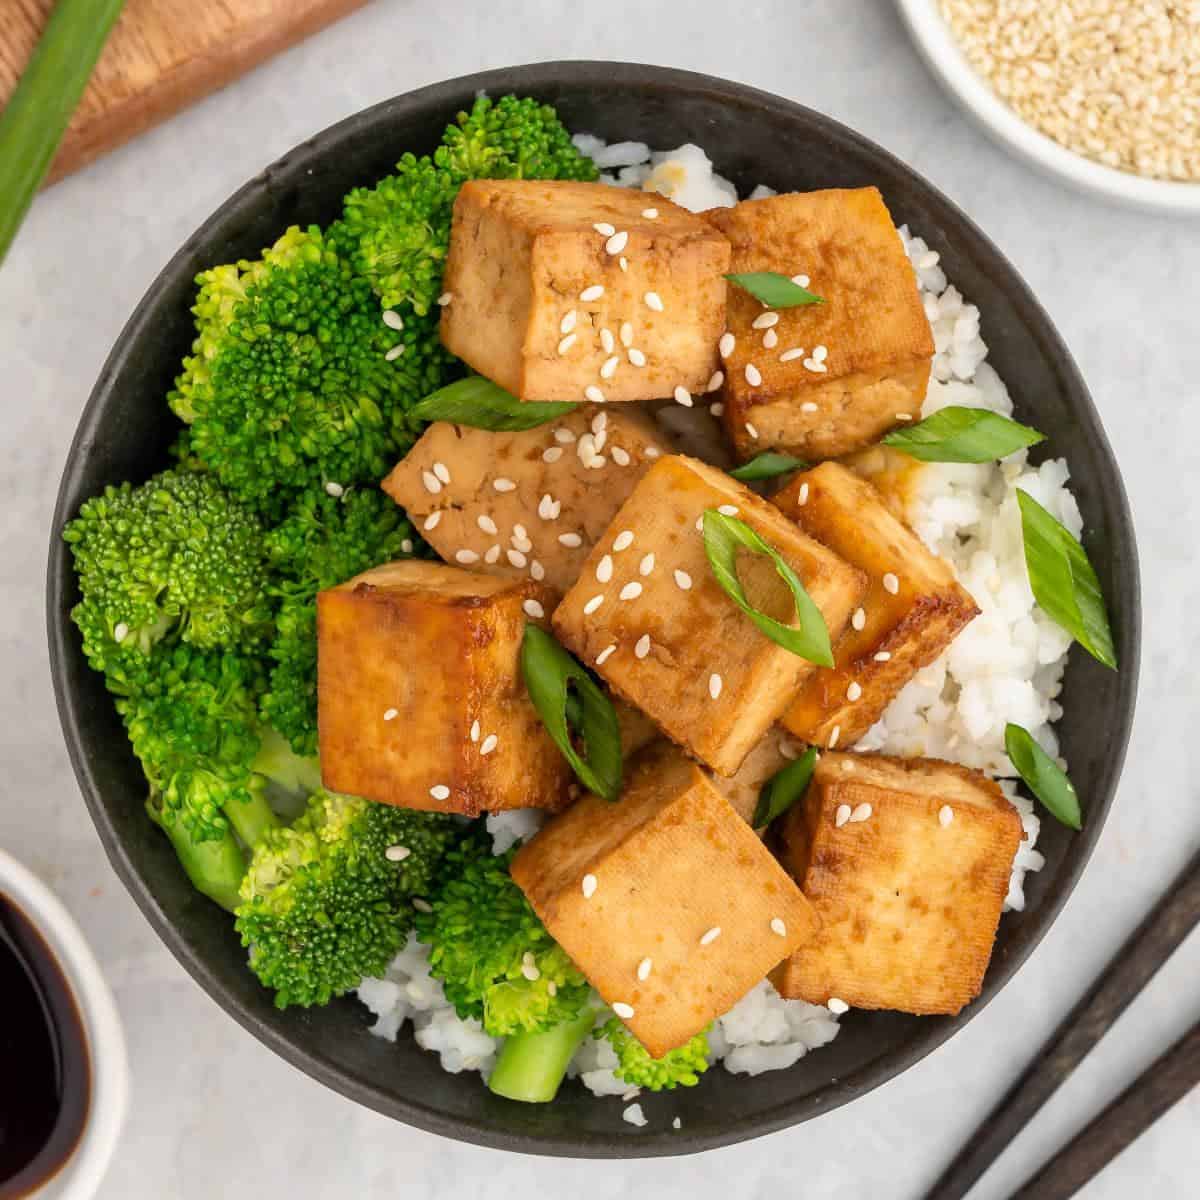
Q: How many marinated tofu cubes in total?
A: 8